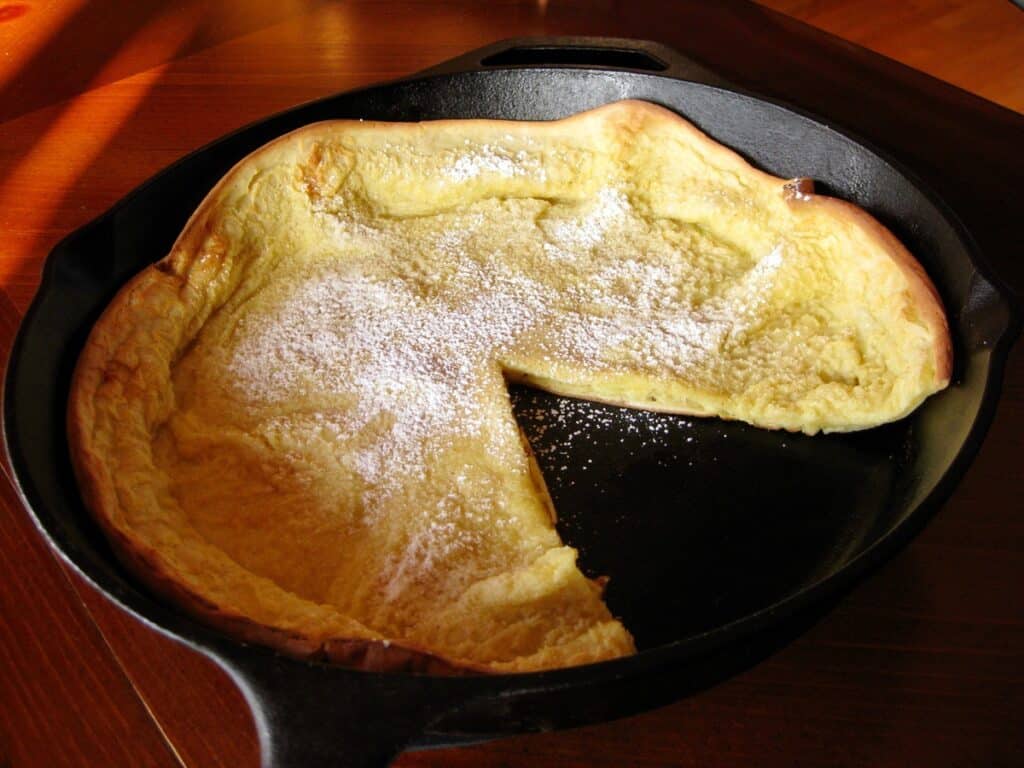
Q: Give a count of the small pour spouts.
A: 2